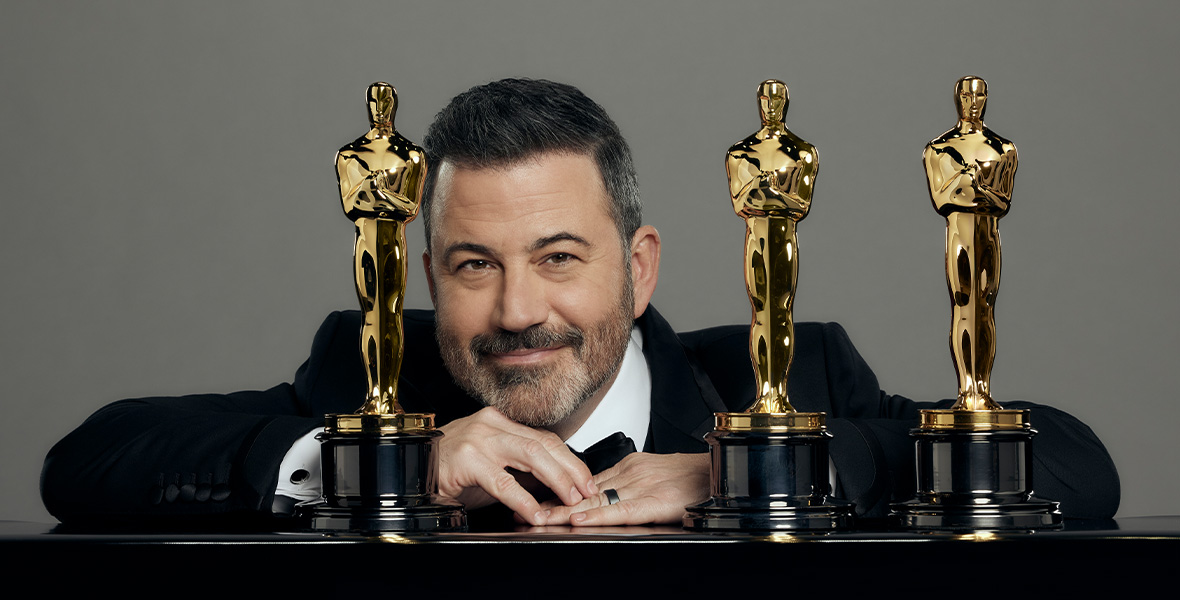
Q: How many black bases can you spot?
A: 3